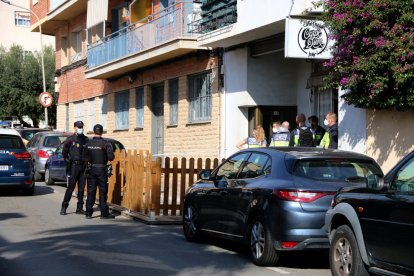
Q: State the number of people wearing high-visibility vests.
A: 5